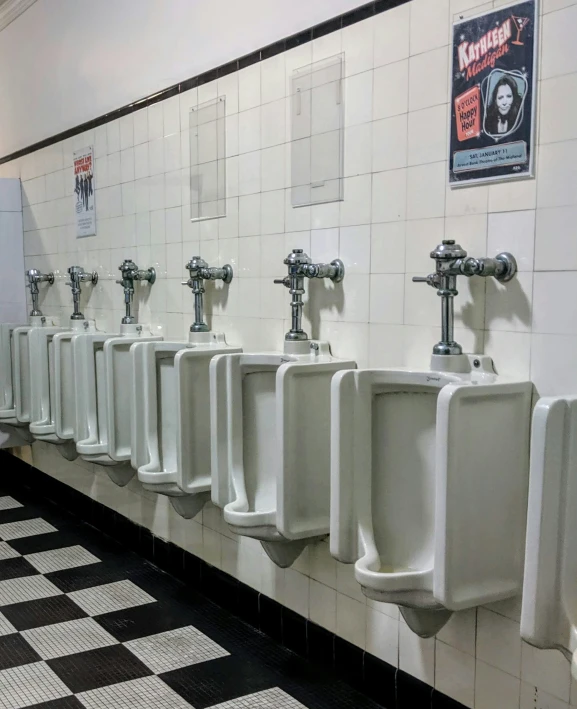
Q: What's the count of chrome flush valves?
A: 6